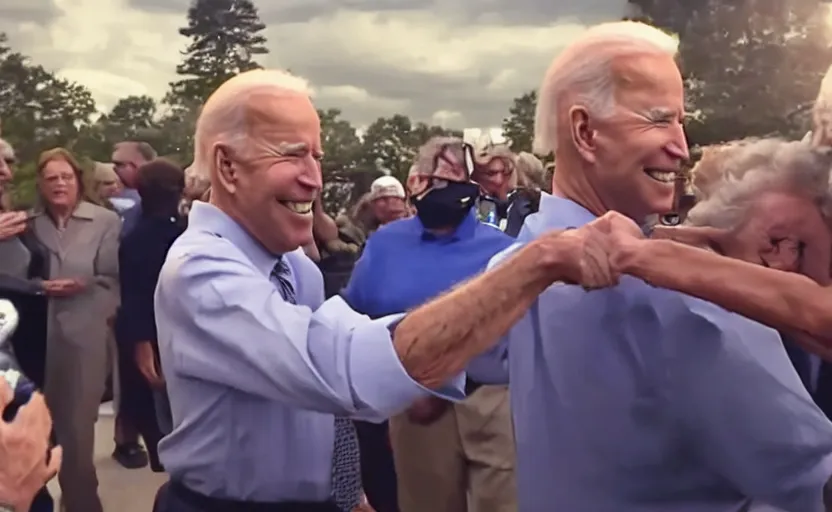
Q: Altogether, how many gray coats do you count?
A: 1